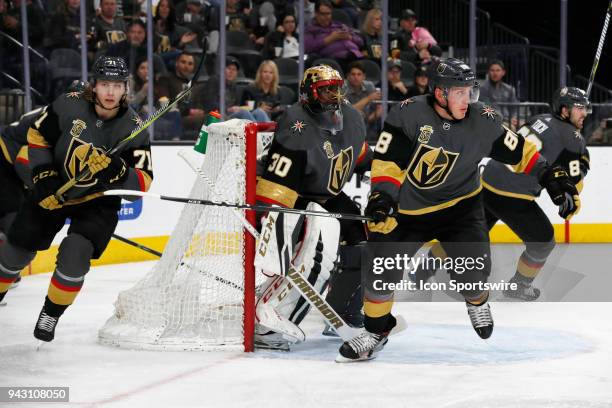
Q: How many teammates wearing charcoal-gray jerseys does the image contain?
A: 5